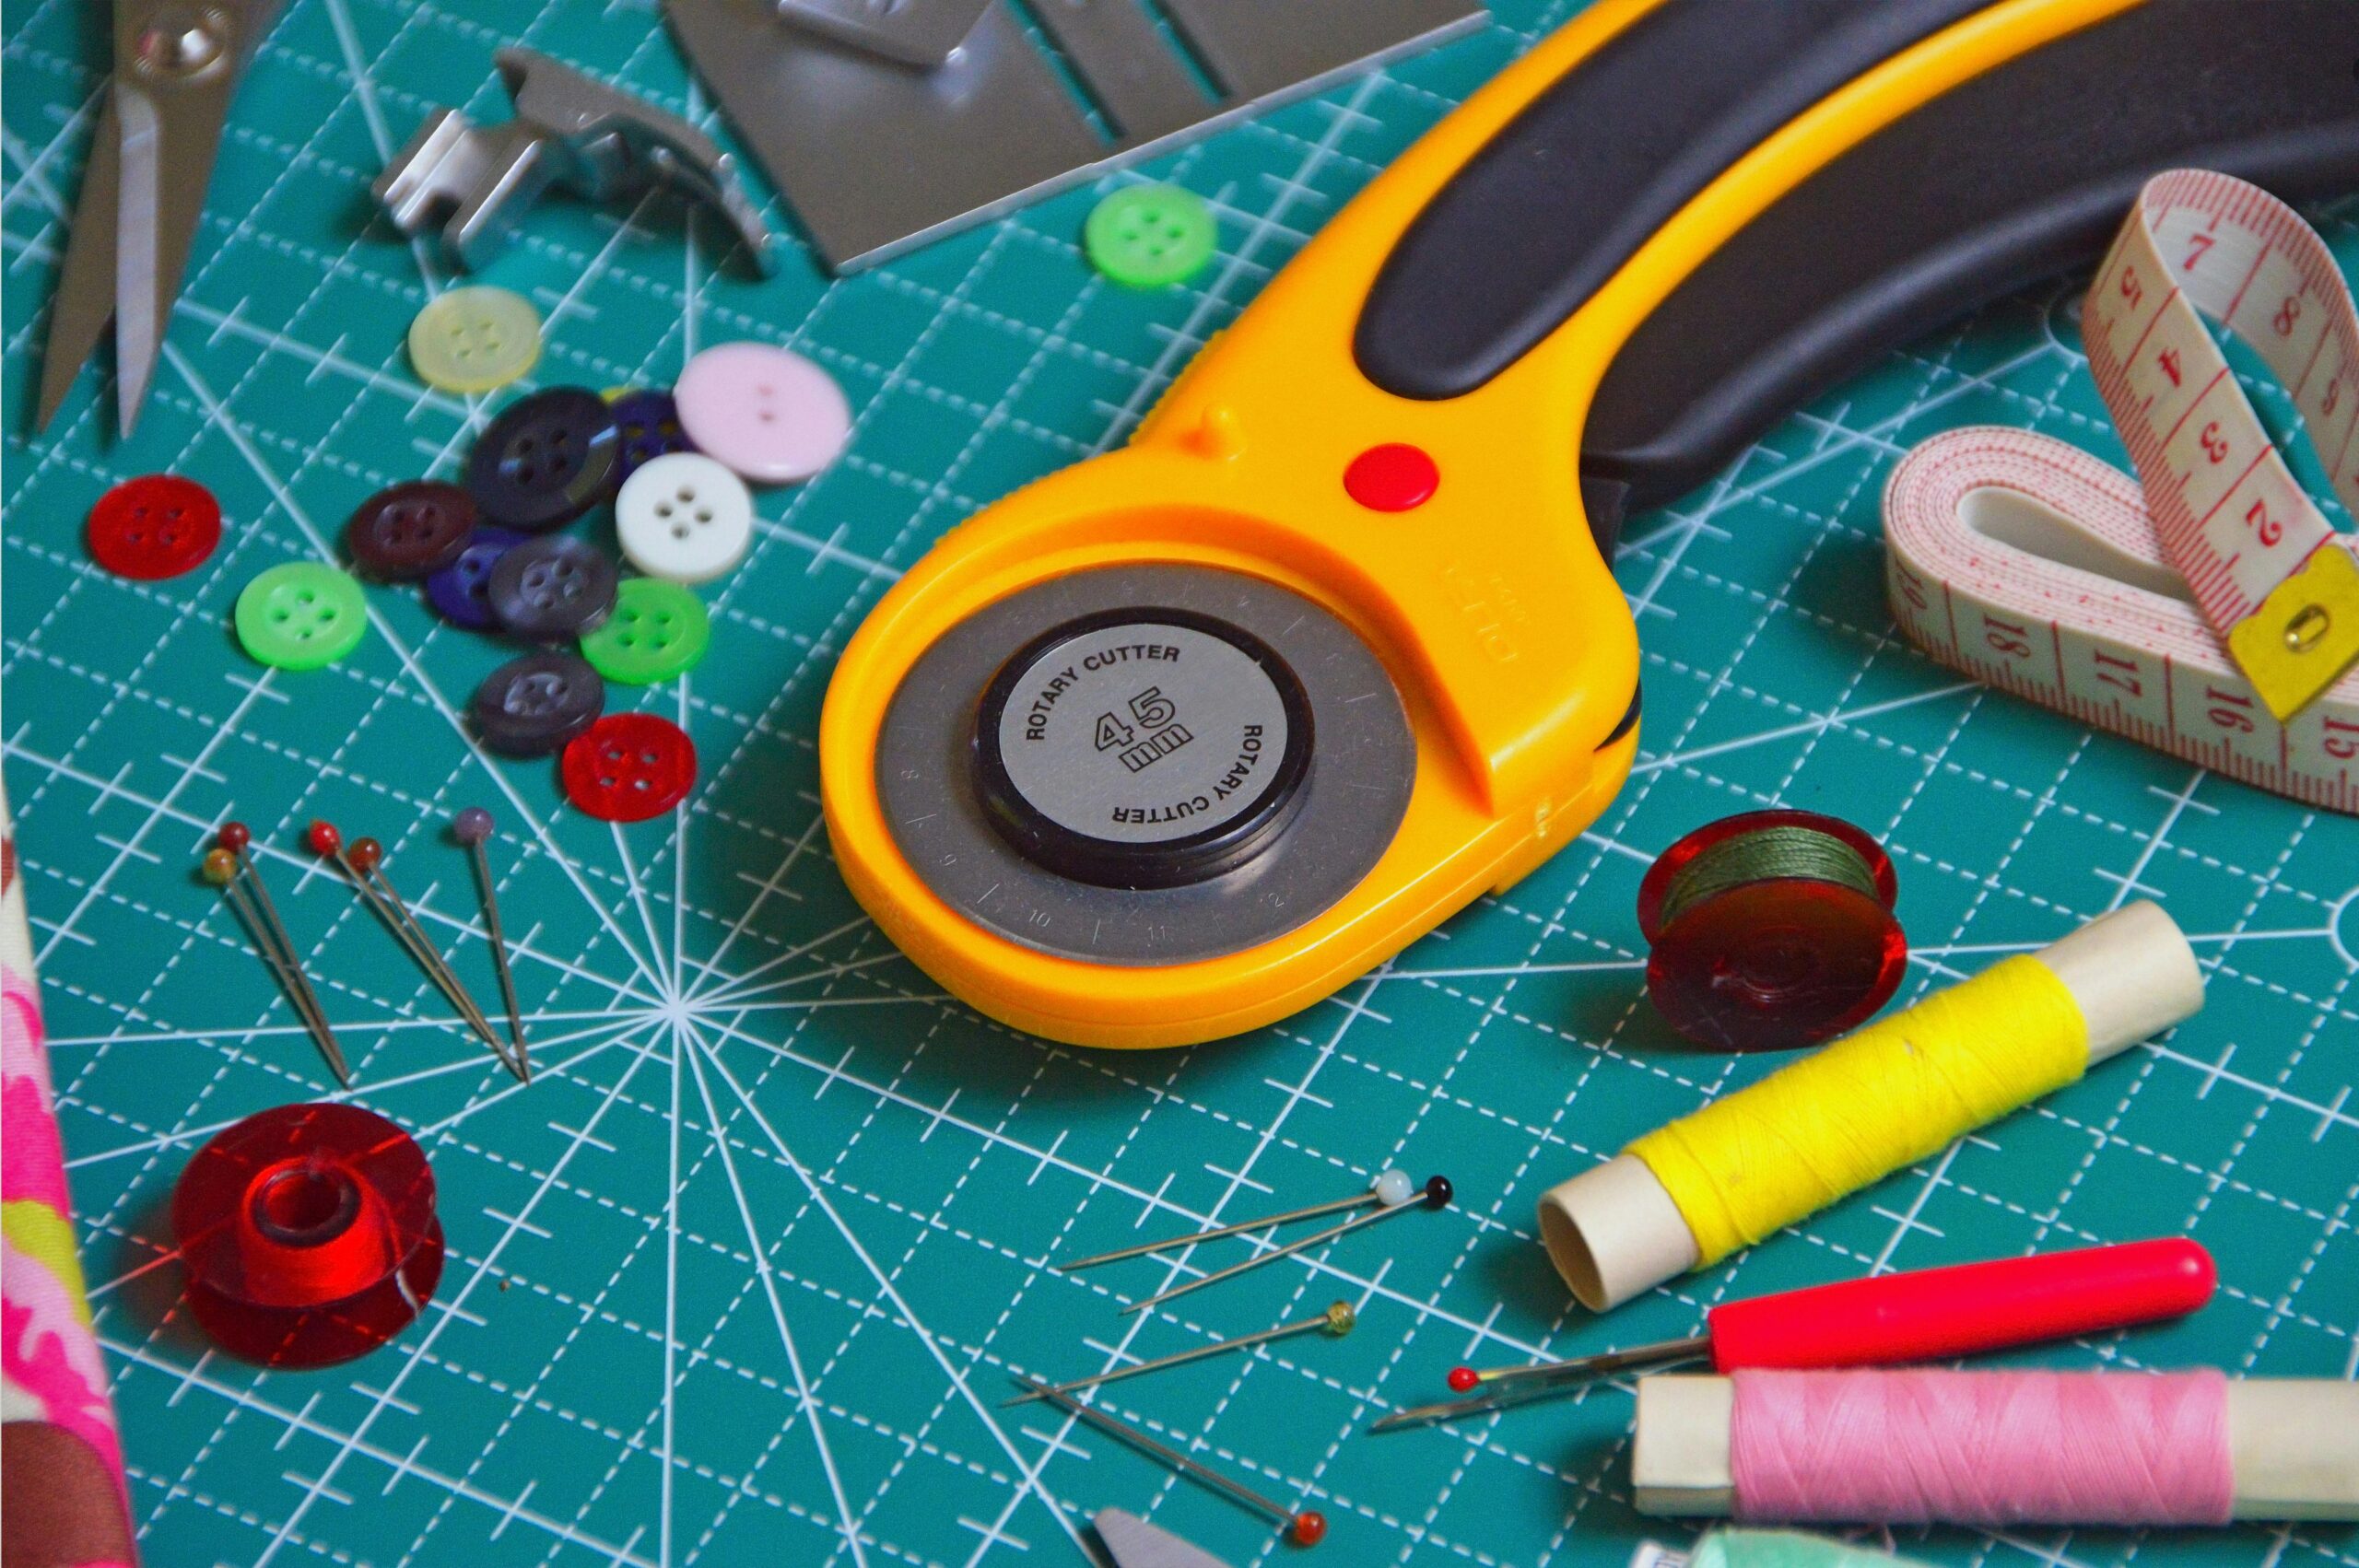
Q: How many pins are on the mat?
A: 9